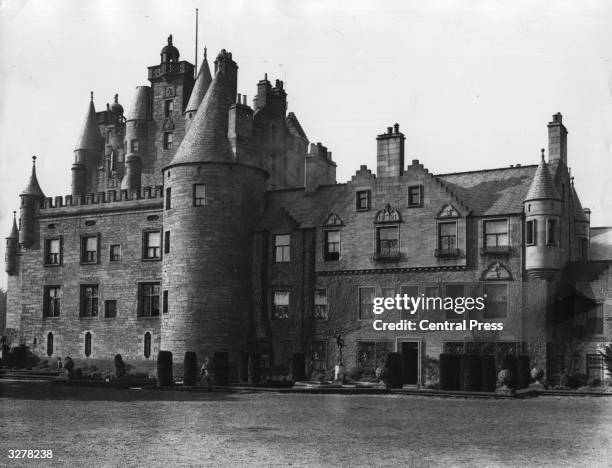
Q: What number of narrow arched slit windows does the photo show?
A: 3